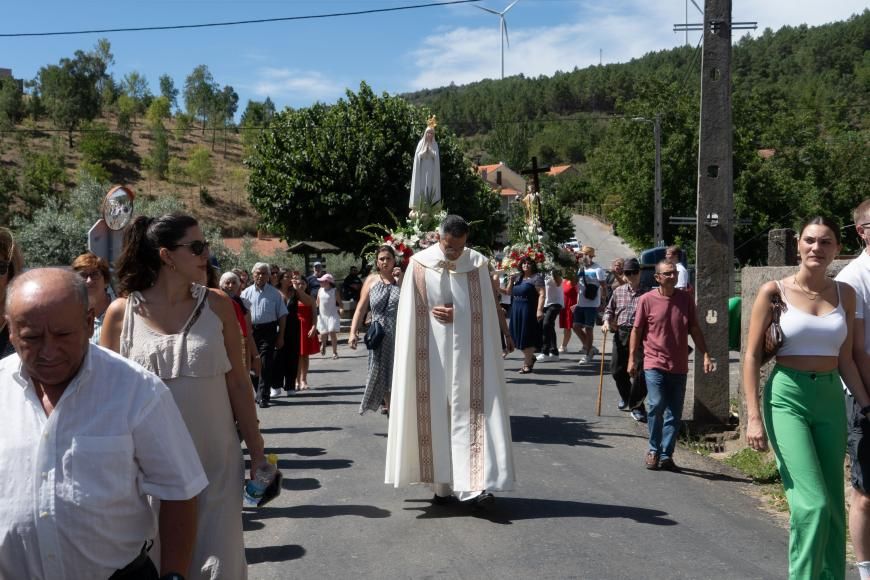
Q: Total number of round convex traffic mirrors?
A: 1